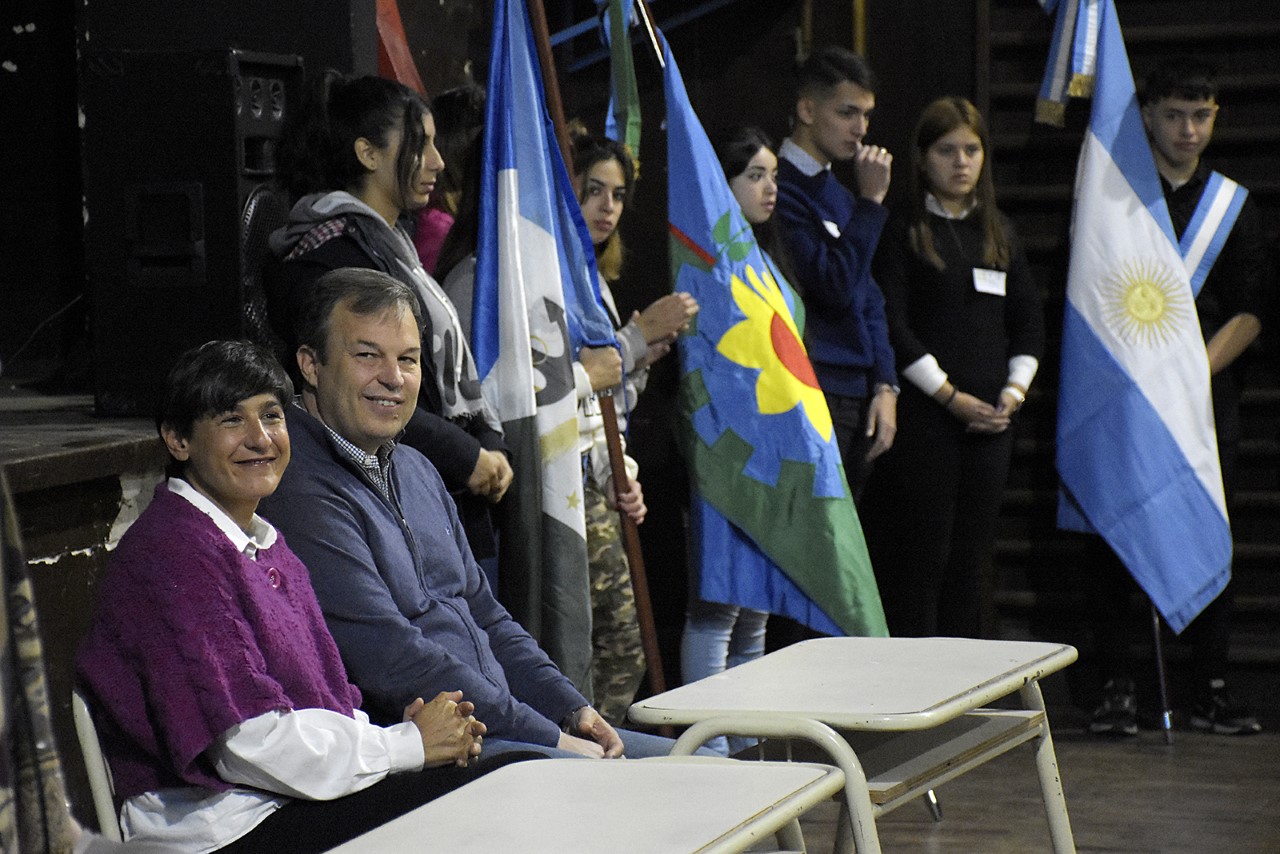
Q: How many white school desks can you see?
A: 2